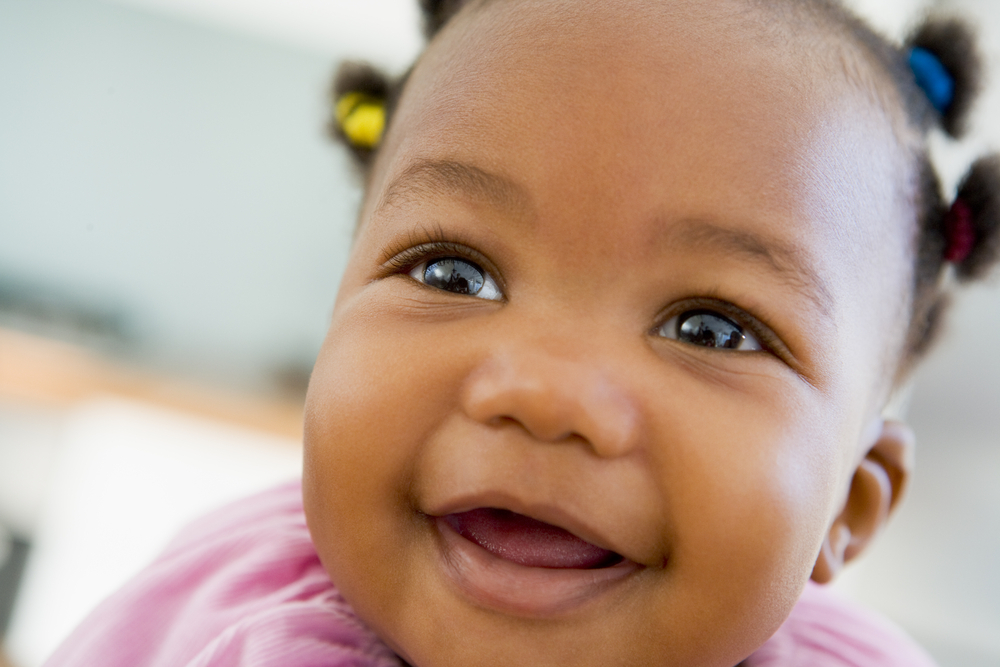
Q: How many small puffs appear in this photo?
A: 4